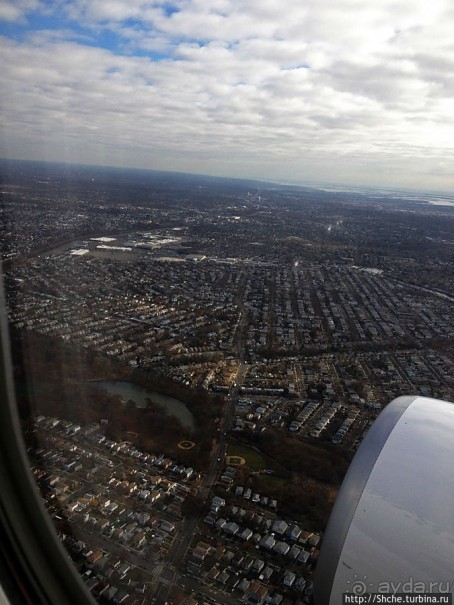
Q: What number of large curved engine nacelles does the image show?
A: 1